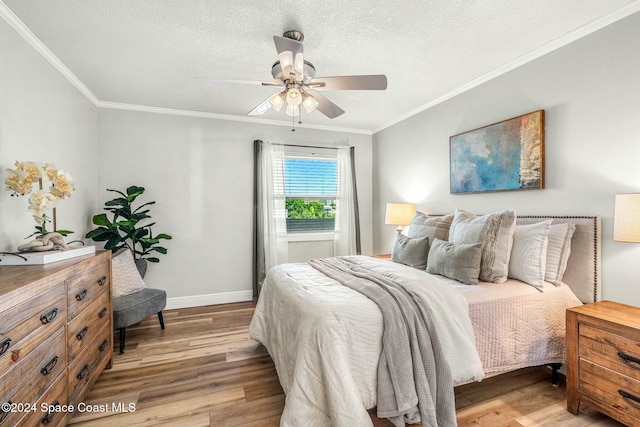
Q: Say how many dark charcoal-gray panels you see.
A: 2